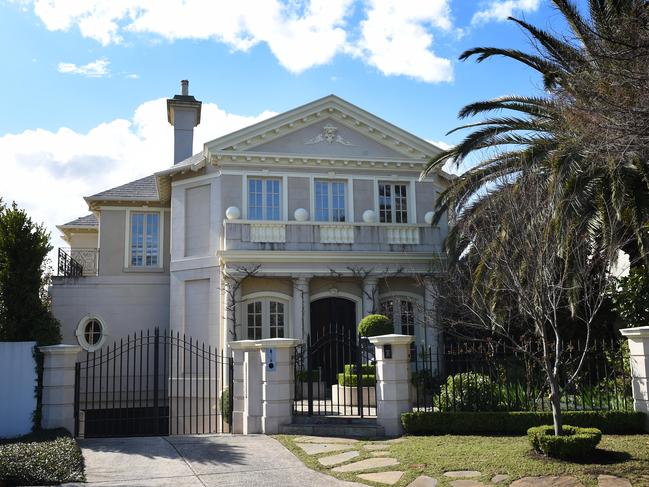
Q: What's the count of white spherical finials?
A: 4